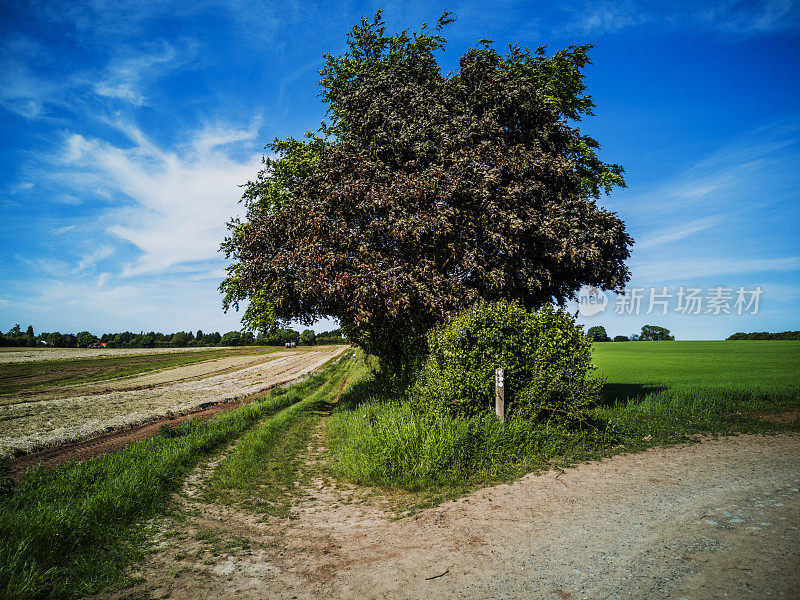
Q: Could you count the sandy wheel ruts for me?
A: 2